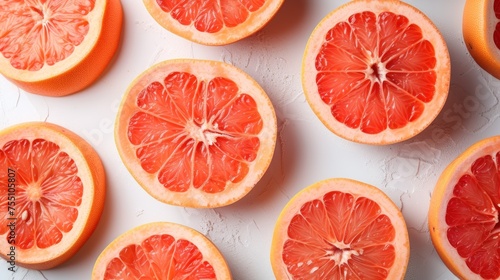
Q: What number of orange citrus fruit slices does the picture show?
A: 9